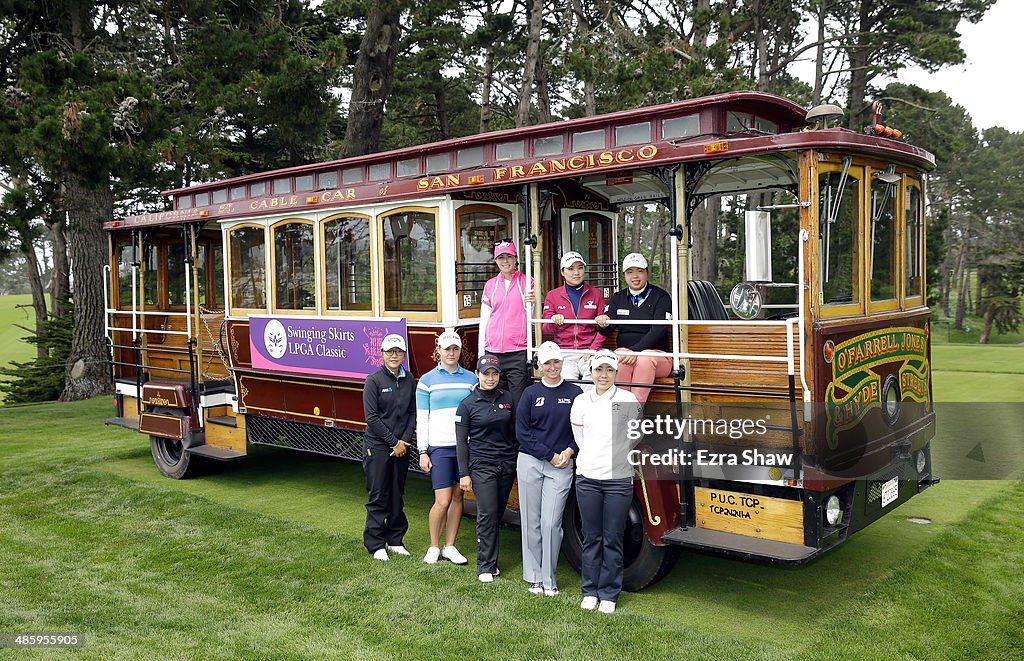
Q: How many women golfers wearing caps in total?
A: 8